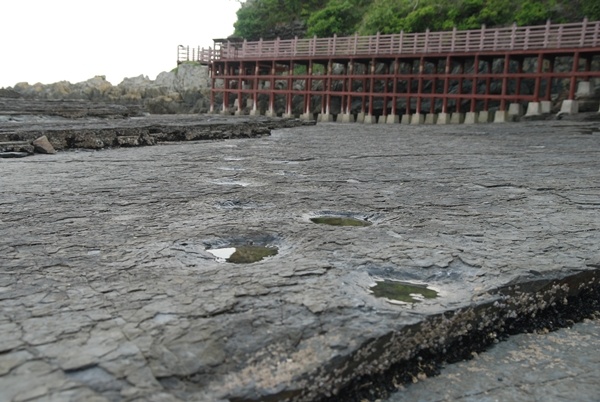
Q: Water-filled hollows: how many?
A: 3